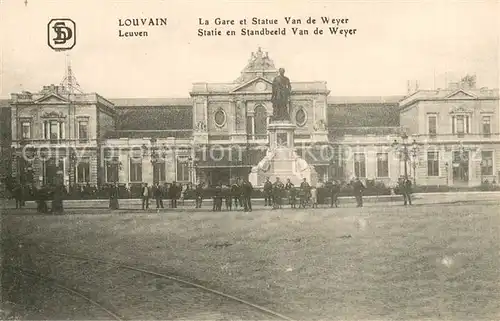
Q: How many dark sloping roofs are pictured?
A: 2